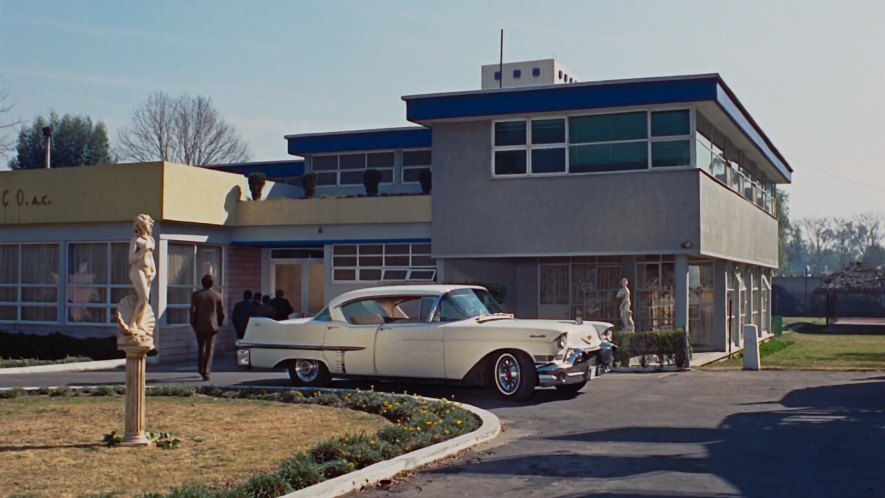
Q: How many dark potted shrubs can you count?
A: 4